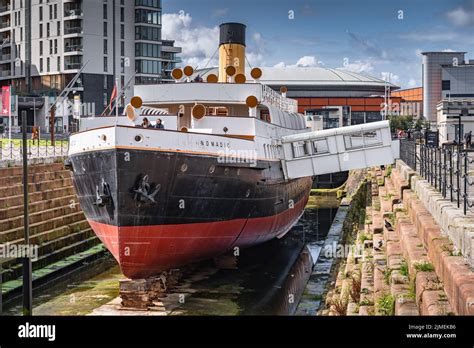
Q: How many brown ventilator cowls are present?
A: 12